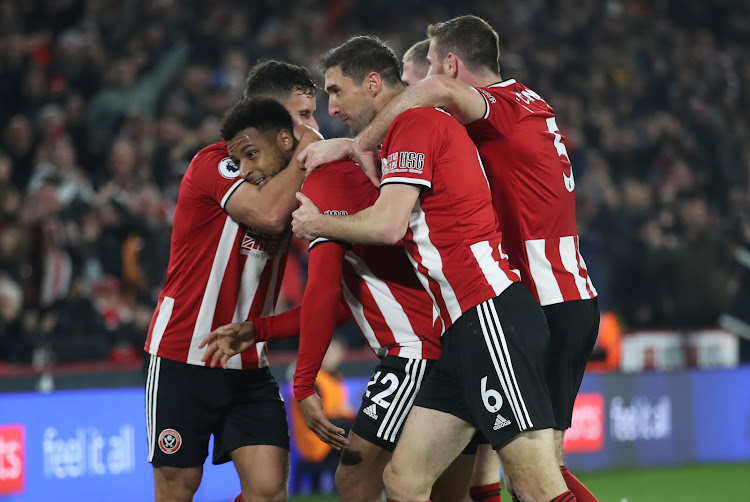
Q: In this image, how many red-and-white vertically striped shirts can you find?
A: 4